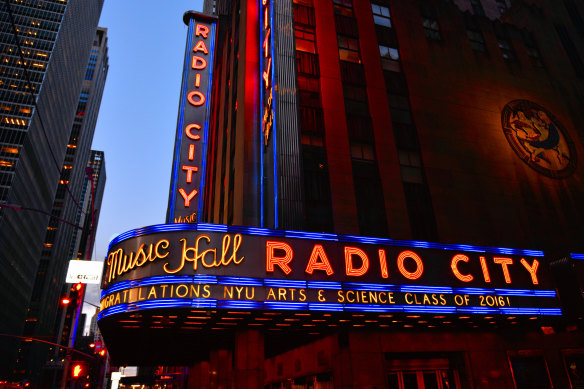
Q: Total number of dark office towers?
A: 3